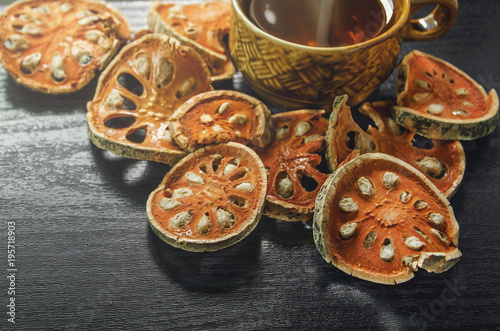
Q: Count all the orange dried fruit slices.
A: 9